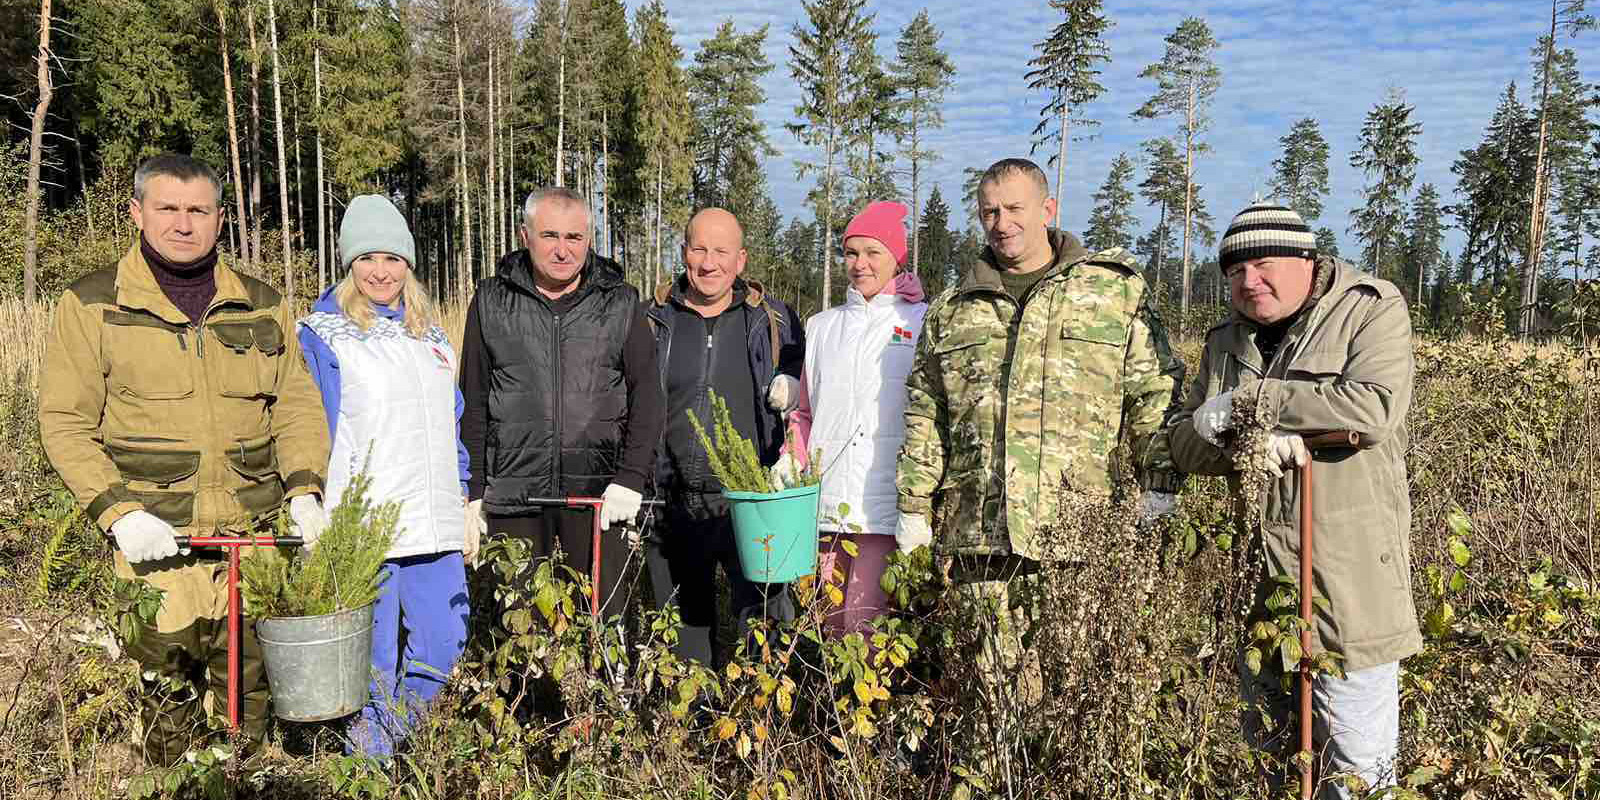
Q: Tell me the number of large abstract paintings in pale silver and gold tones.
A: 0